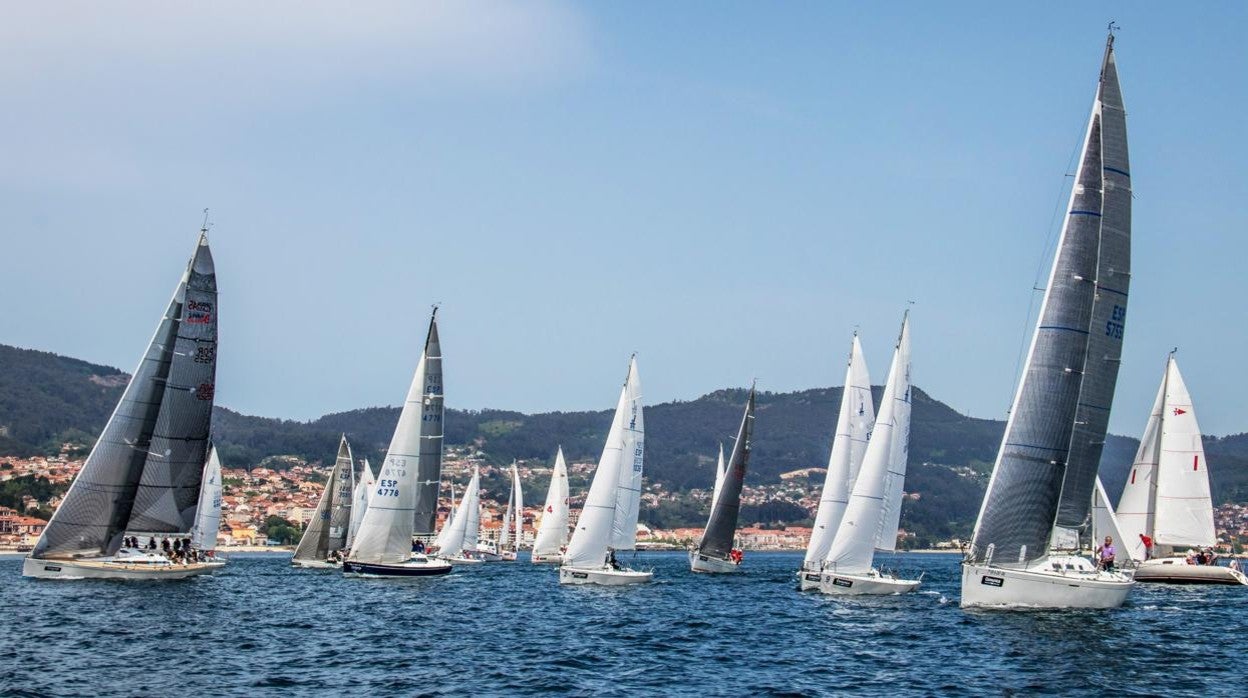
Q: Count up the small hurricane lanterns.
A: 0